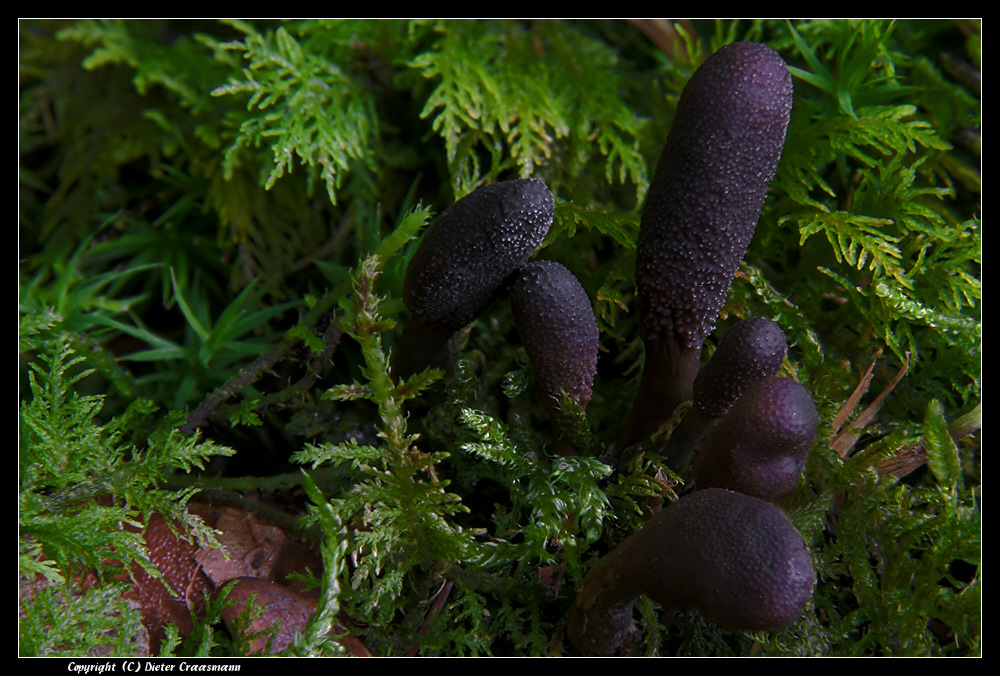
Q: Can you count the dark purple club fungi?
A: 6